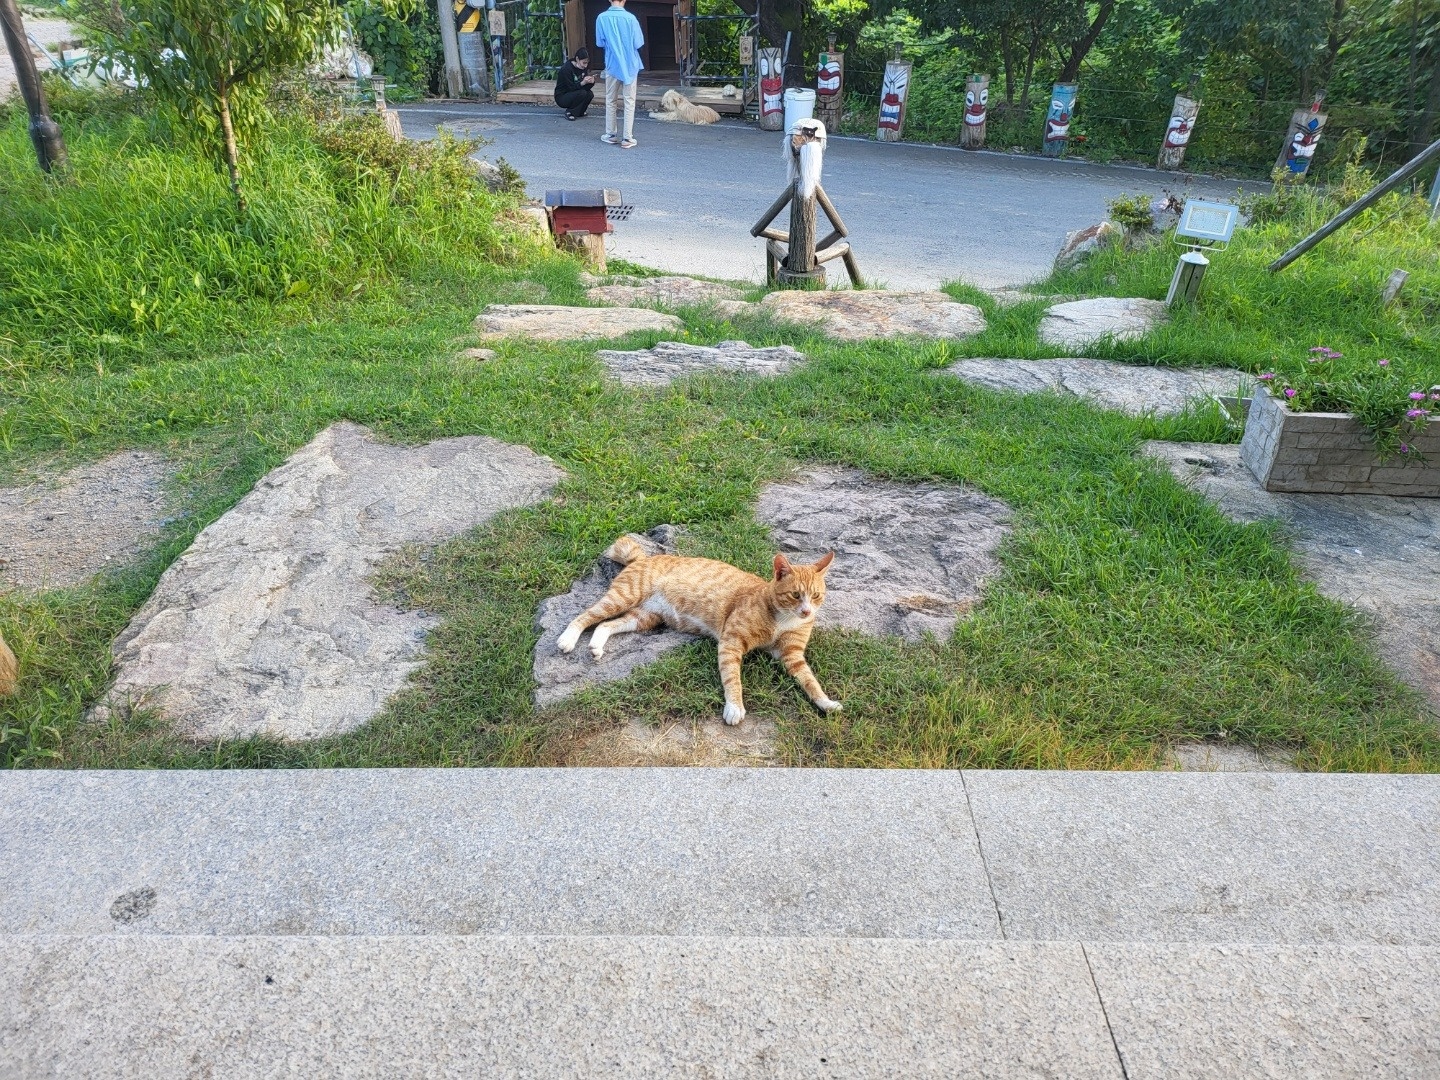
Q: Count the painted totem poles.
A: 7